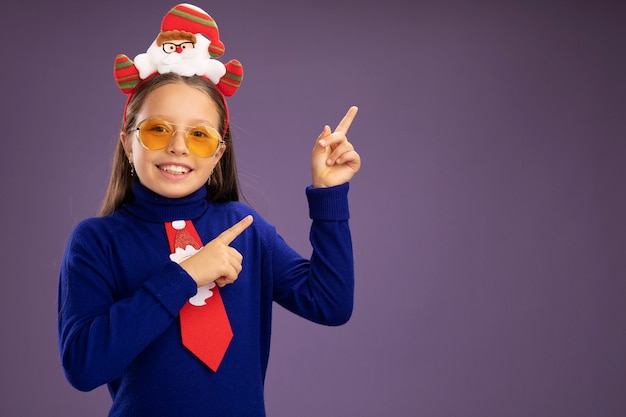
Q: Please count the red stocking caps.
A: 2